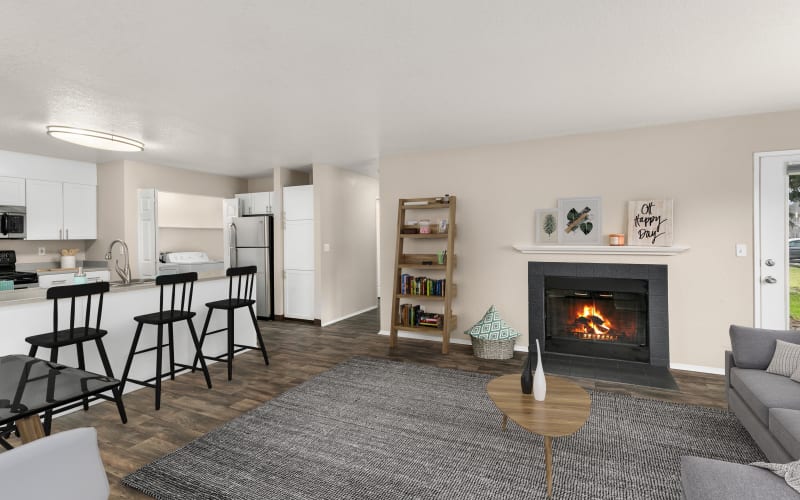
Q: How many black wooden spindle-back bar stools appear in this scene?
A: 3